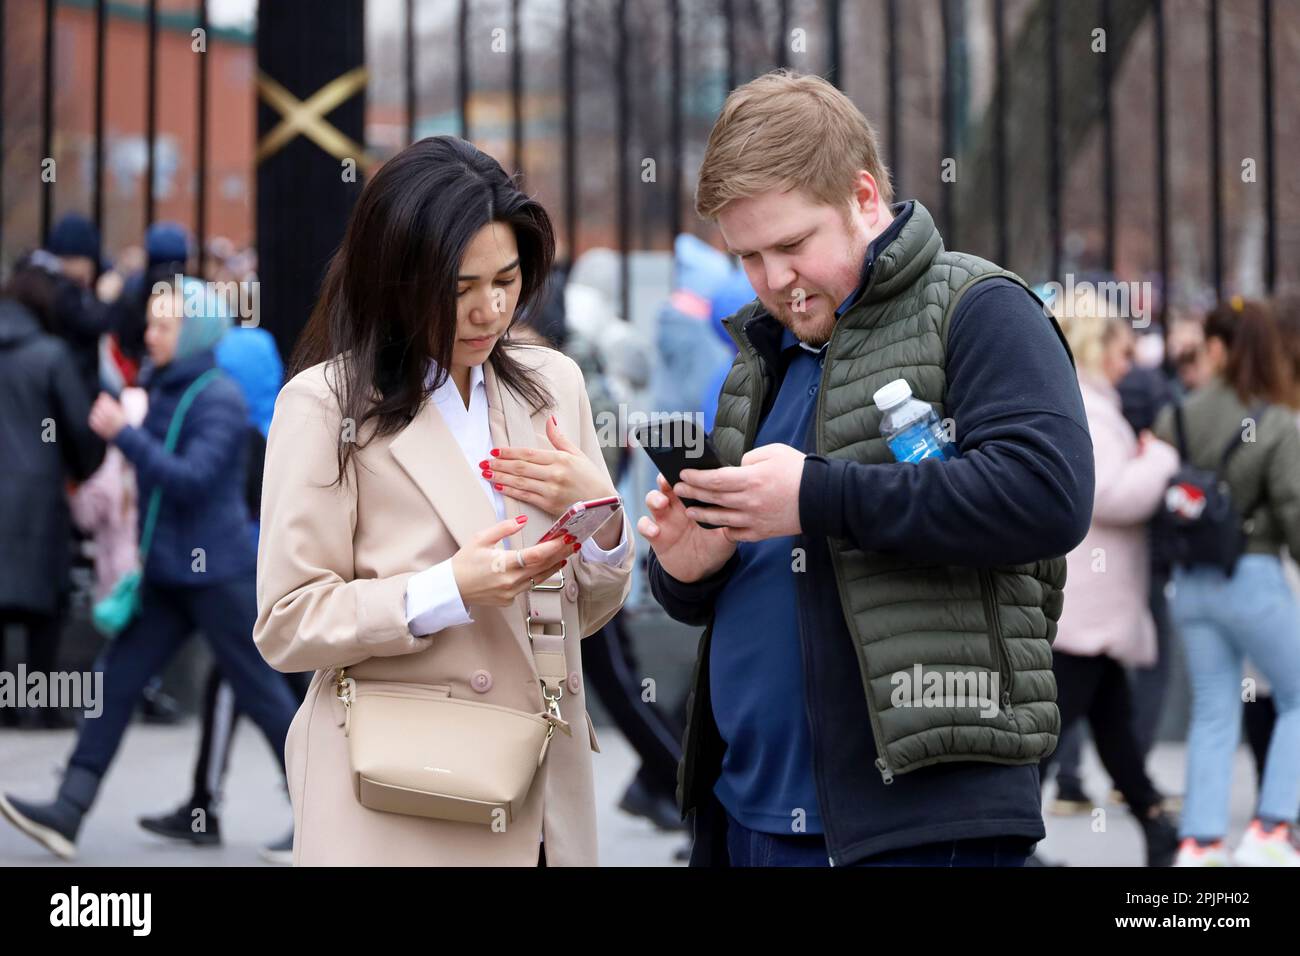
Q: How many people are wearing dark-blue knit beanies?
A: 2